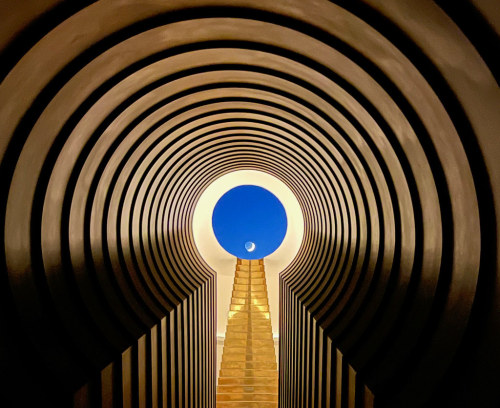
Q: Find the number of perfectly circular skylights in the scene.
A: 1